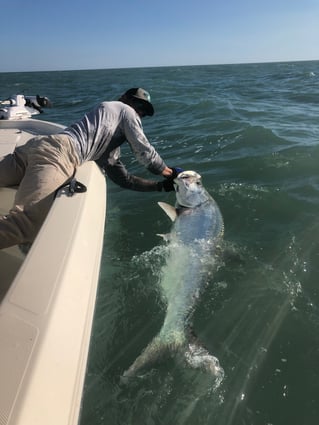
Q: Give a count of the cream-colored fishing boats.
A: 1